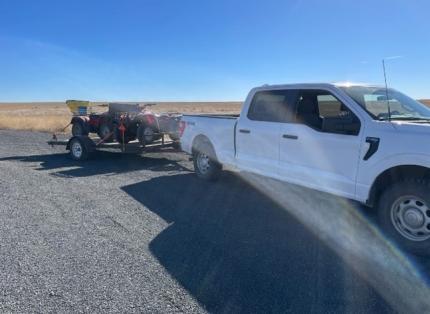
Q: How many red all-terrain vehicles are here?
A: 2